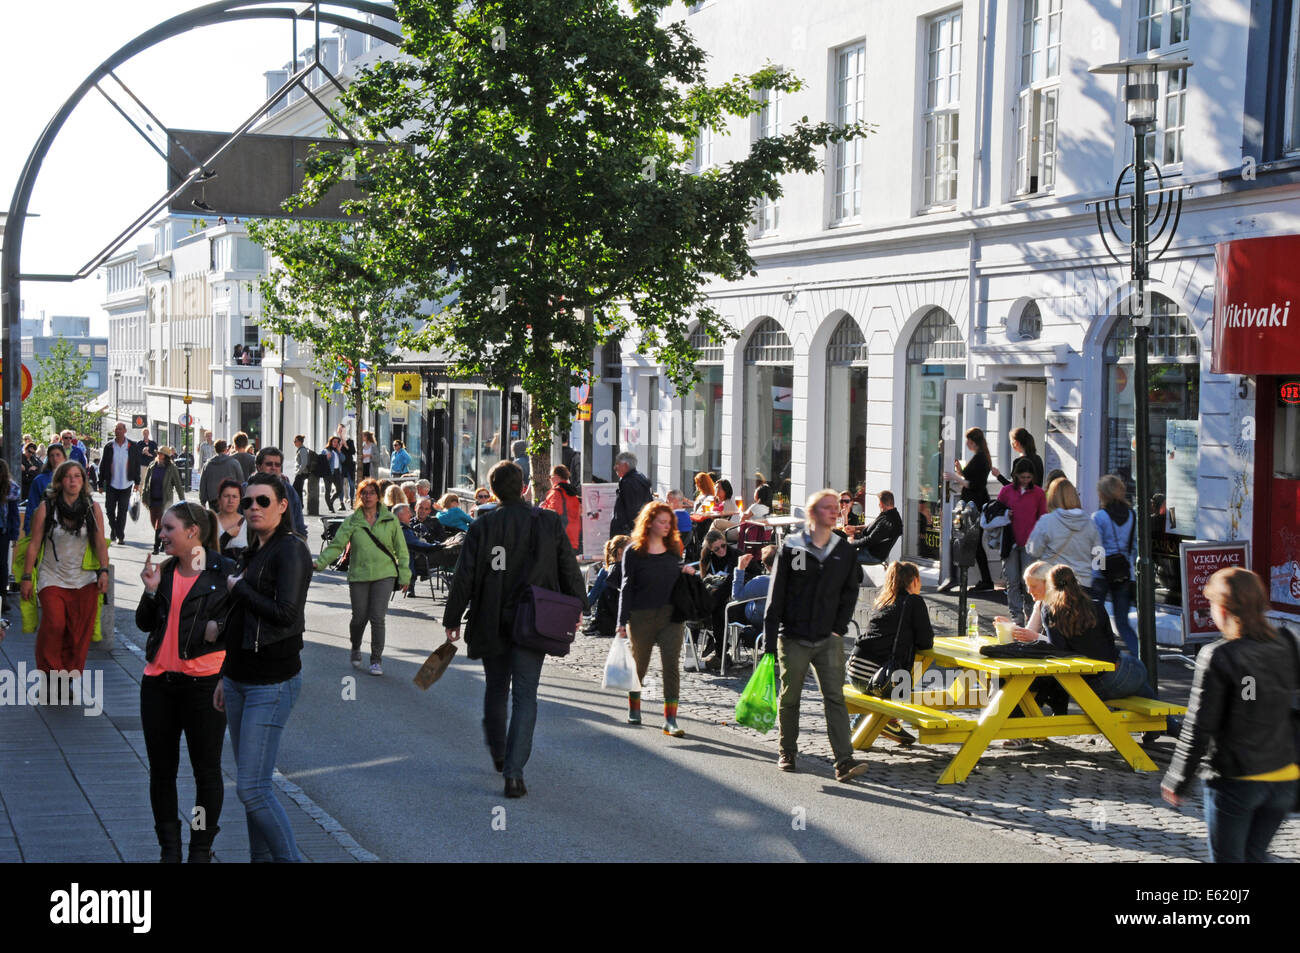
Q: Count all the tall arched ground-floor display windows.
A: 5